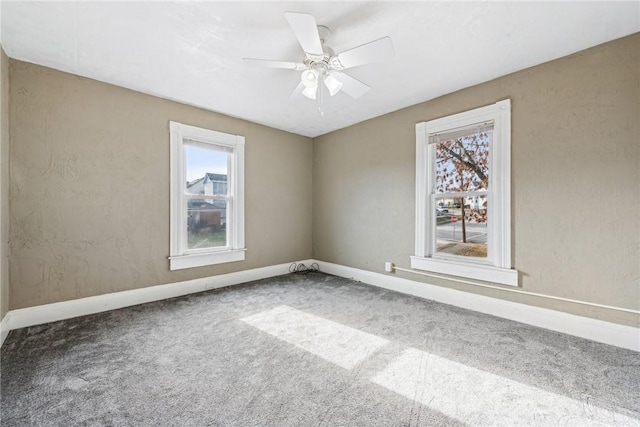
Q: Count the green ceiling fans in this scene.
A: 0